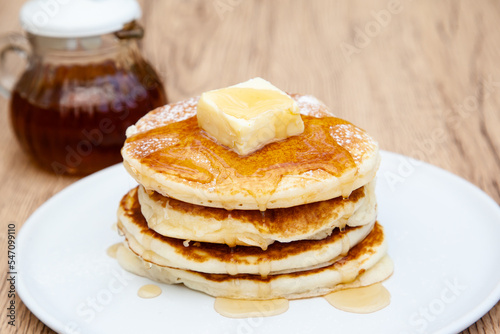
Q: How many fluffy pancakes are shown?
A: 4